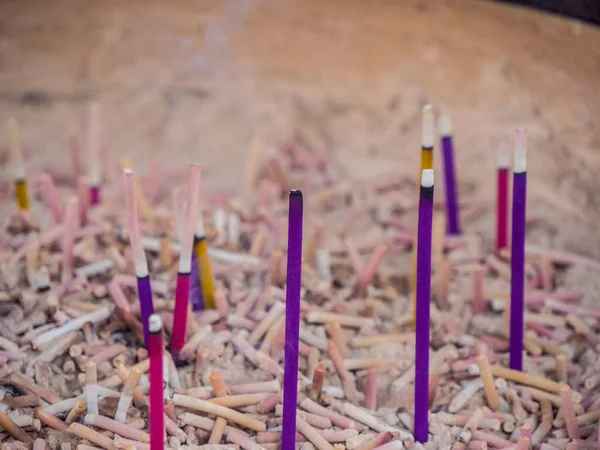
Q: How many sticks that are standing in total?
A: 13